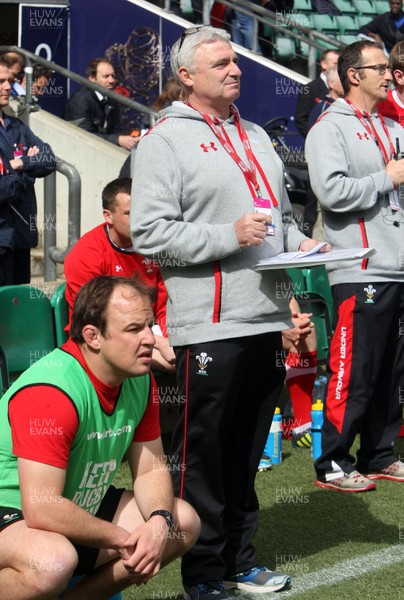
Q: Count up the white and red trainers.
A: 2